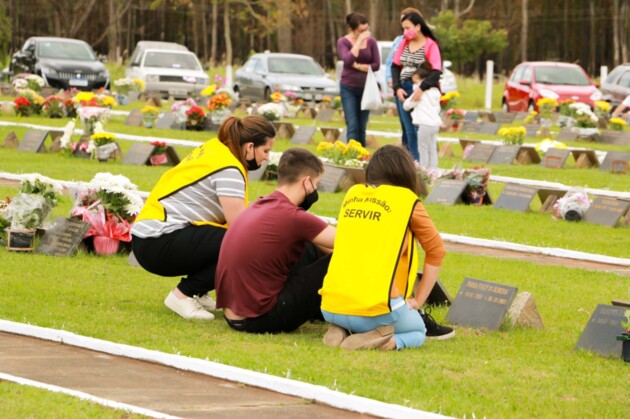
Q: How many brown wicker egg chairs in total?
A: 0